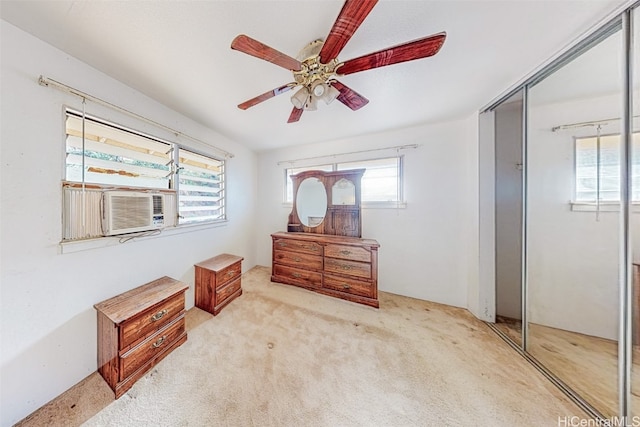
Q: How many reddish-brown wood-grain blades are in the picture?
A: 6